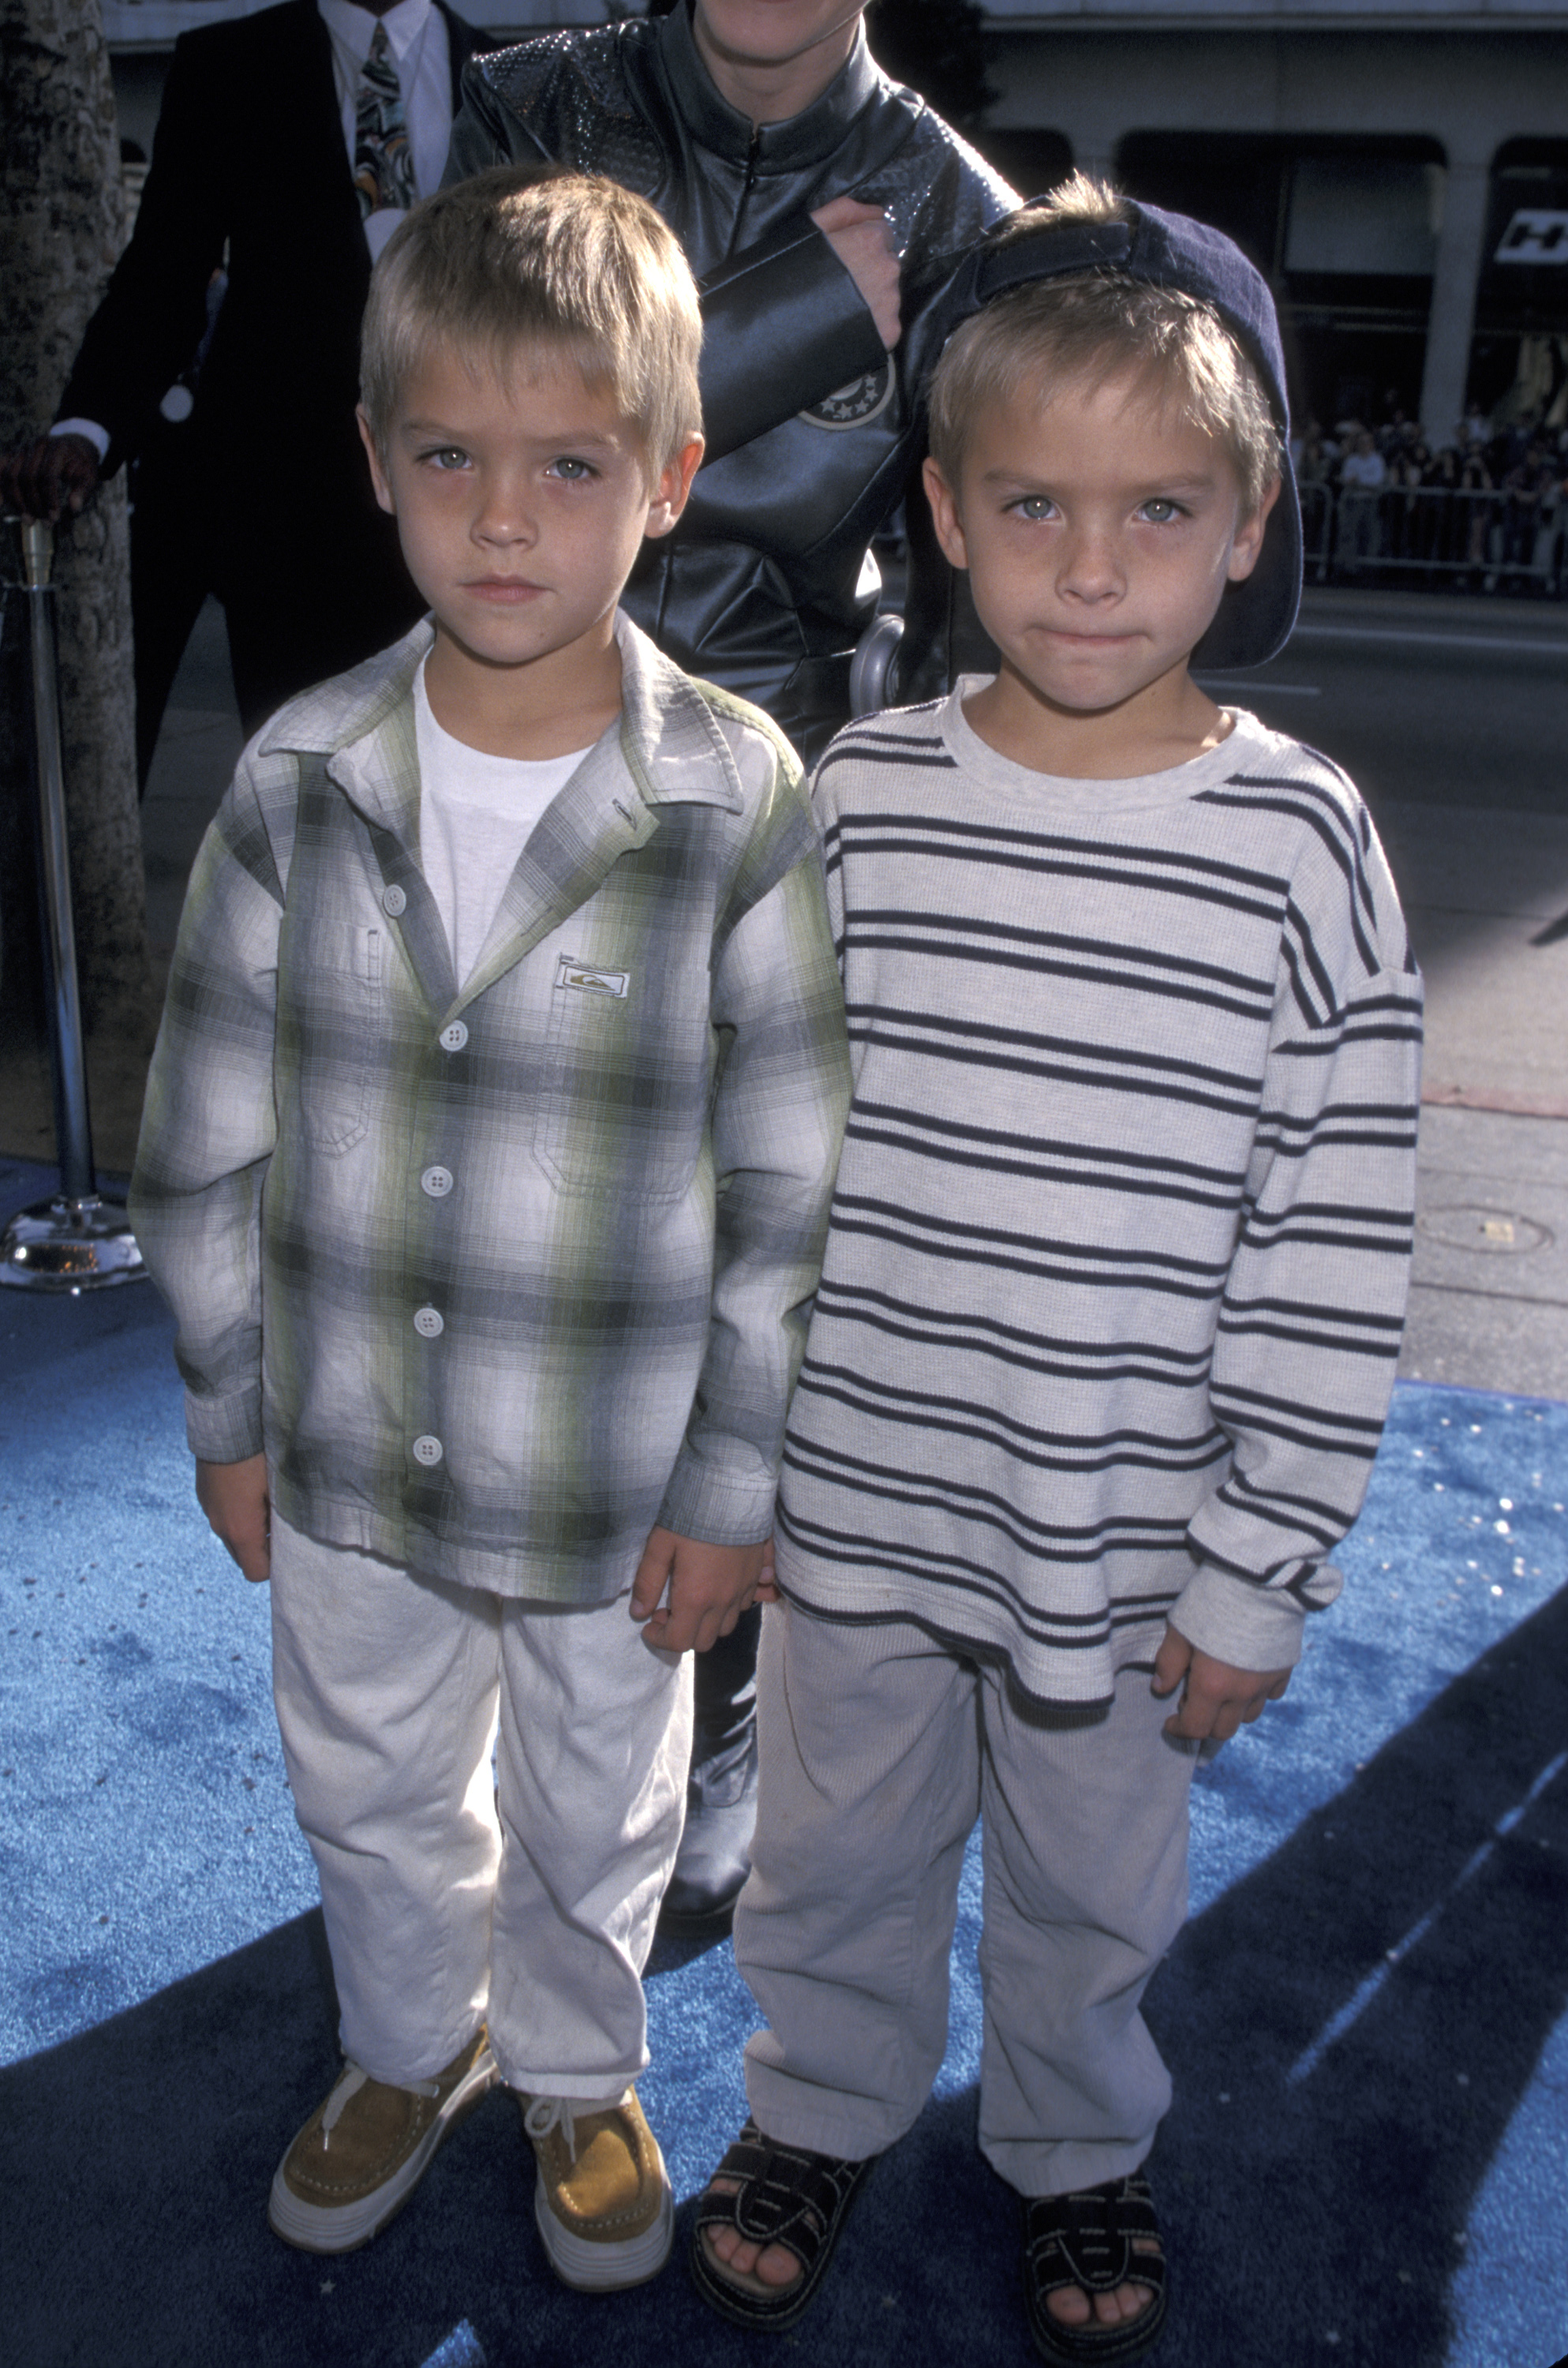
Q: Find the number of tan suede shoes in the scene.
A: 2